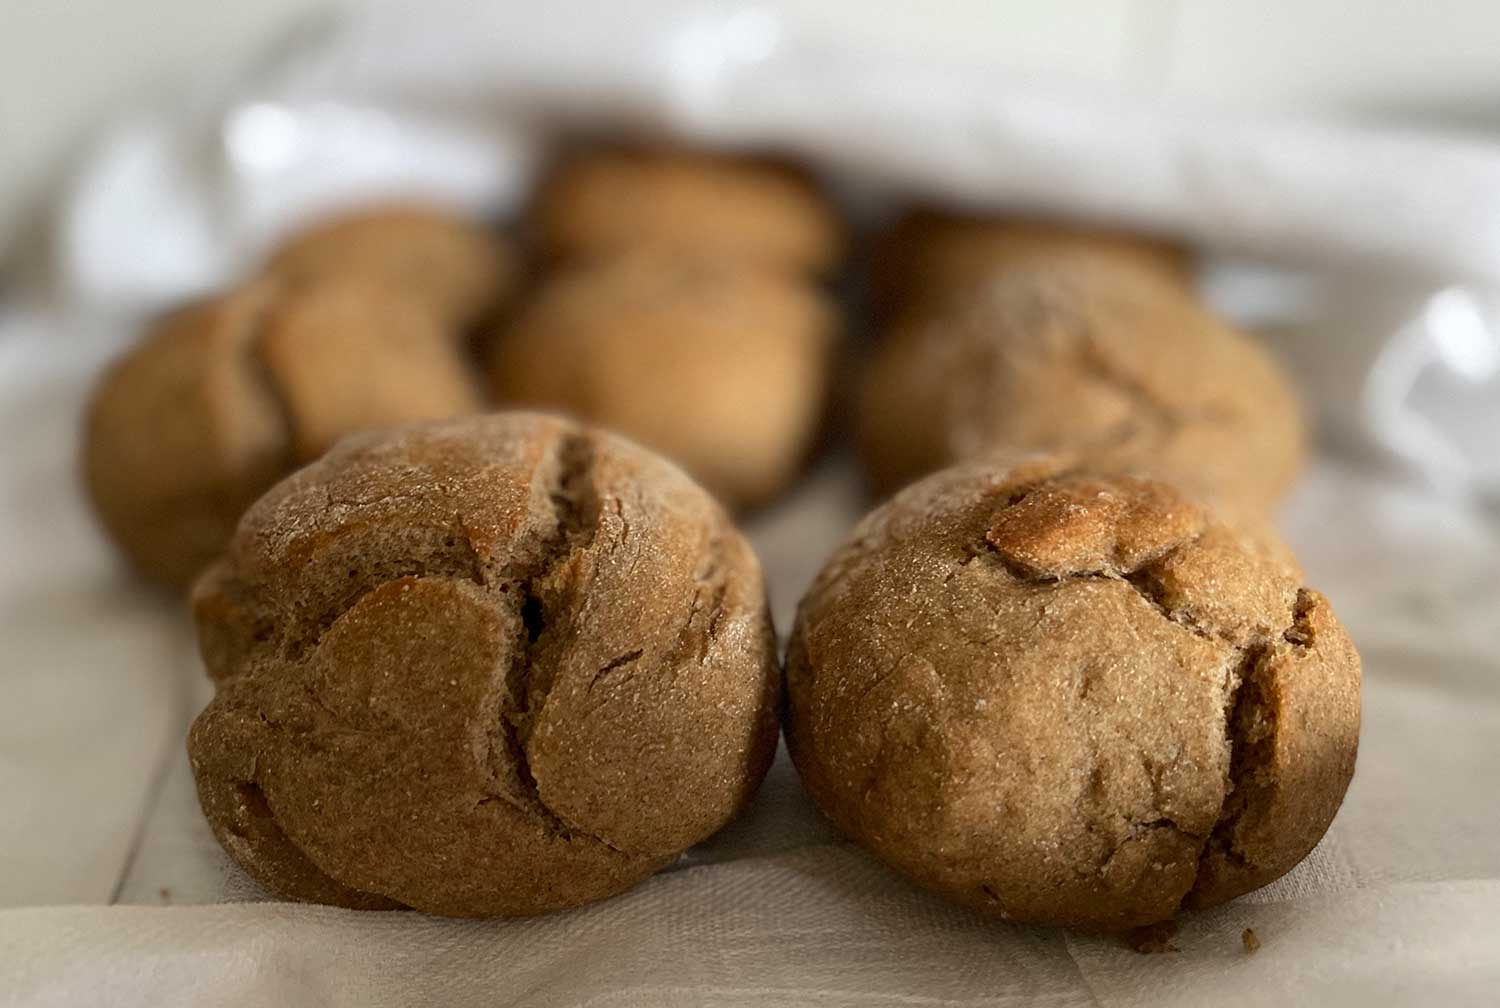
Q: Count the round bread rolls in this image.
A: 8